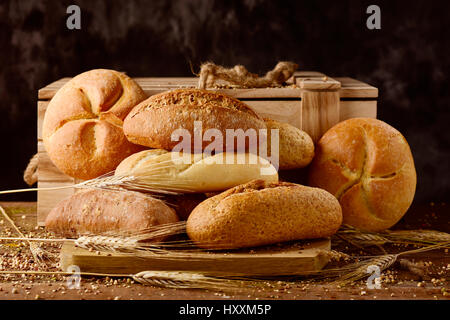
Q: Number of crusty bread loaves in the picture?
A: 7